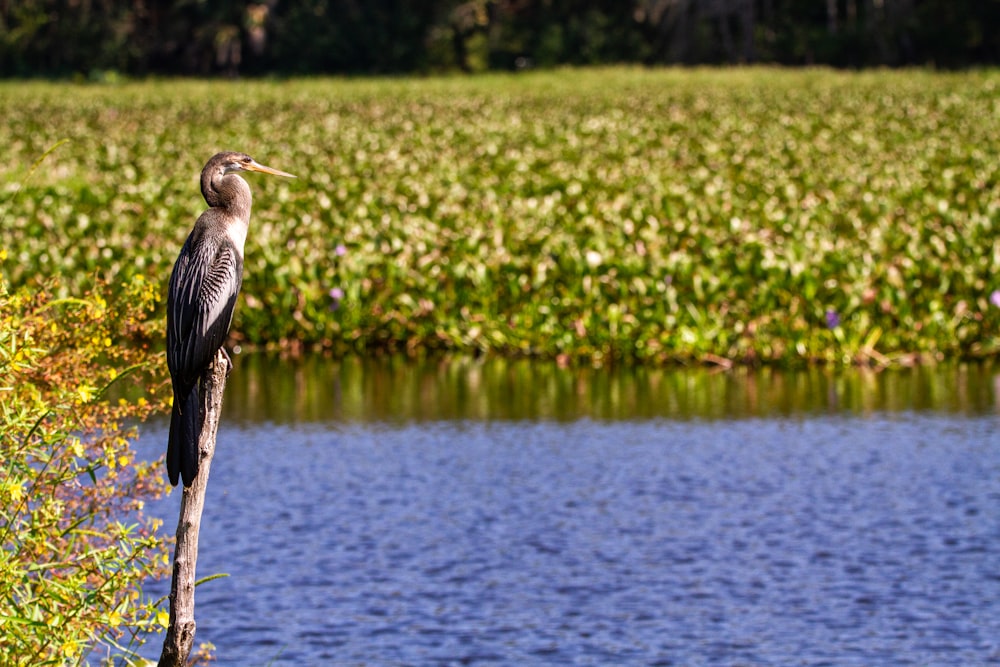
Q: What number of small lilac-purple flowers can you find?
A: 4